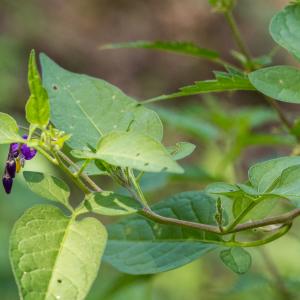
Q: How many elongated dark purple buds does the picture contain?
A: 2